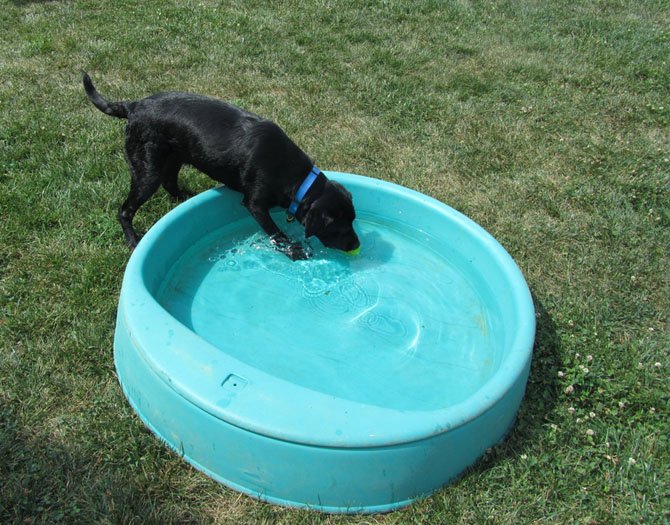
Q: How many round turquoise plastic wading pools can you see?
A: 1